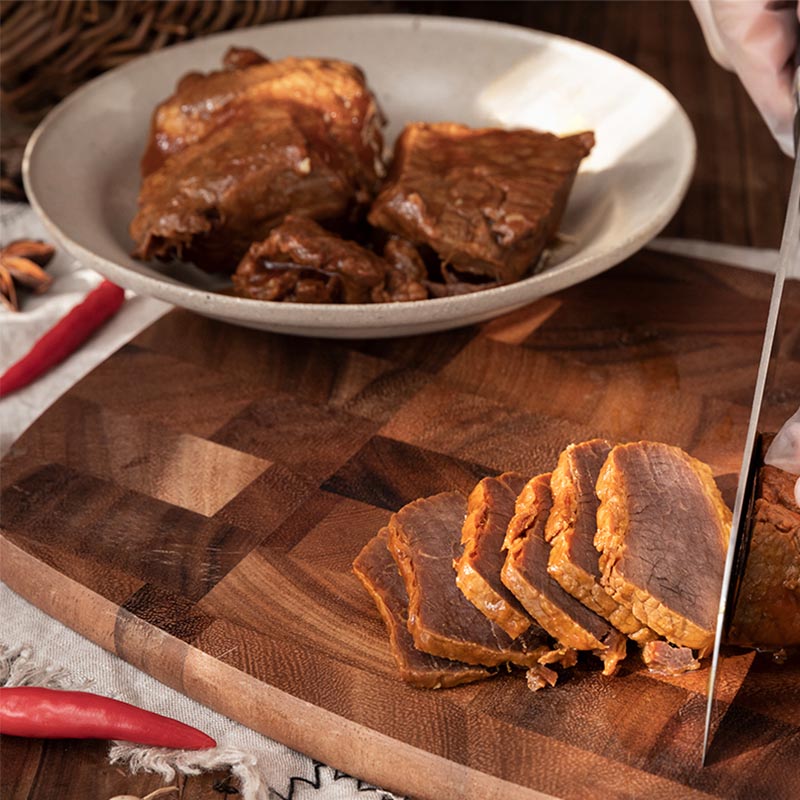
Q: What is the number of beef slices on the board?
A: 6